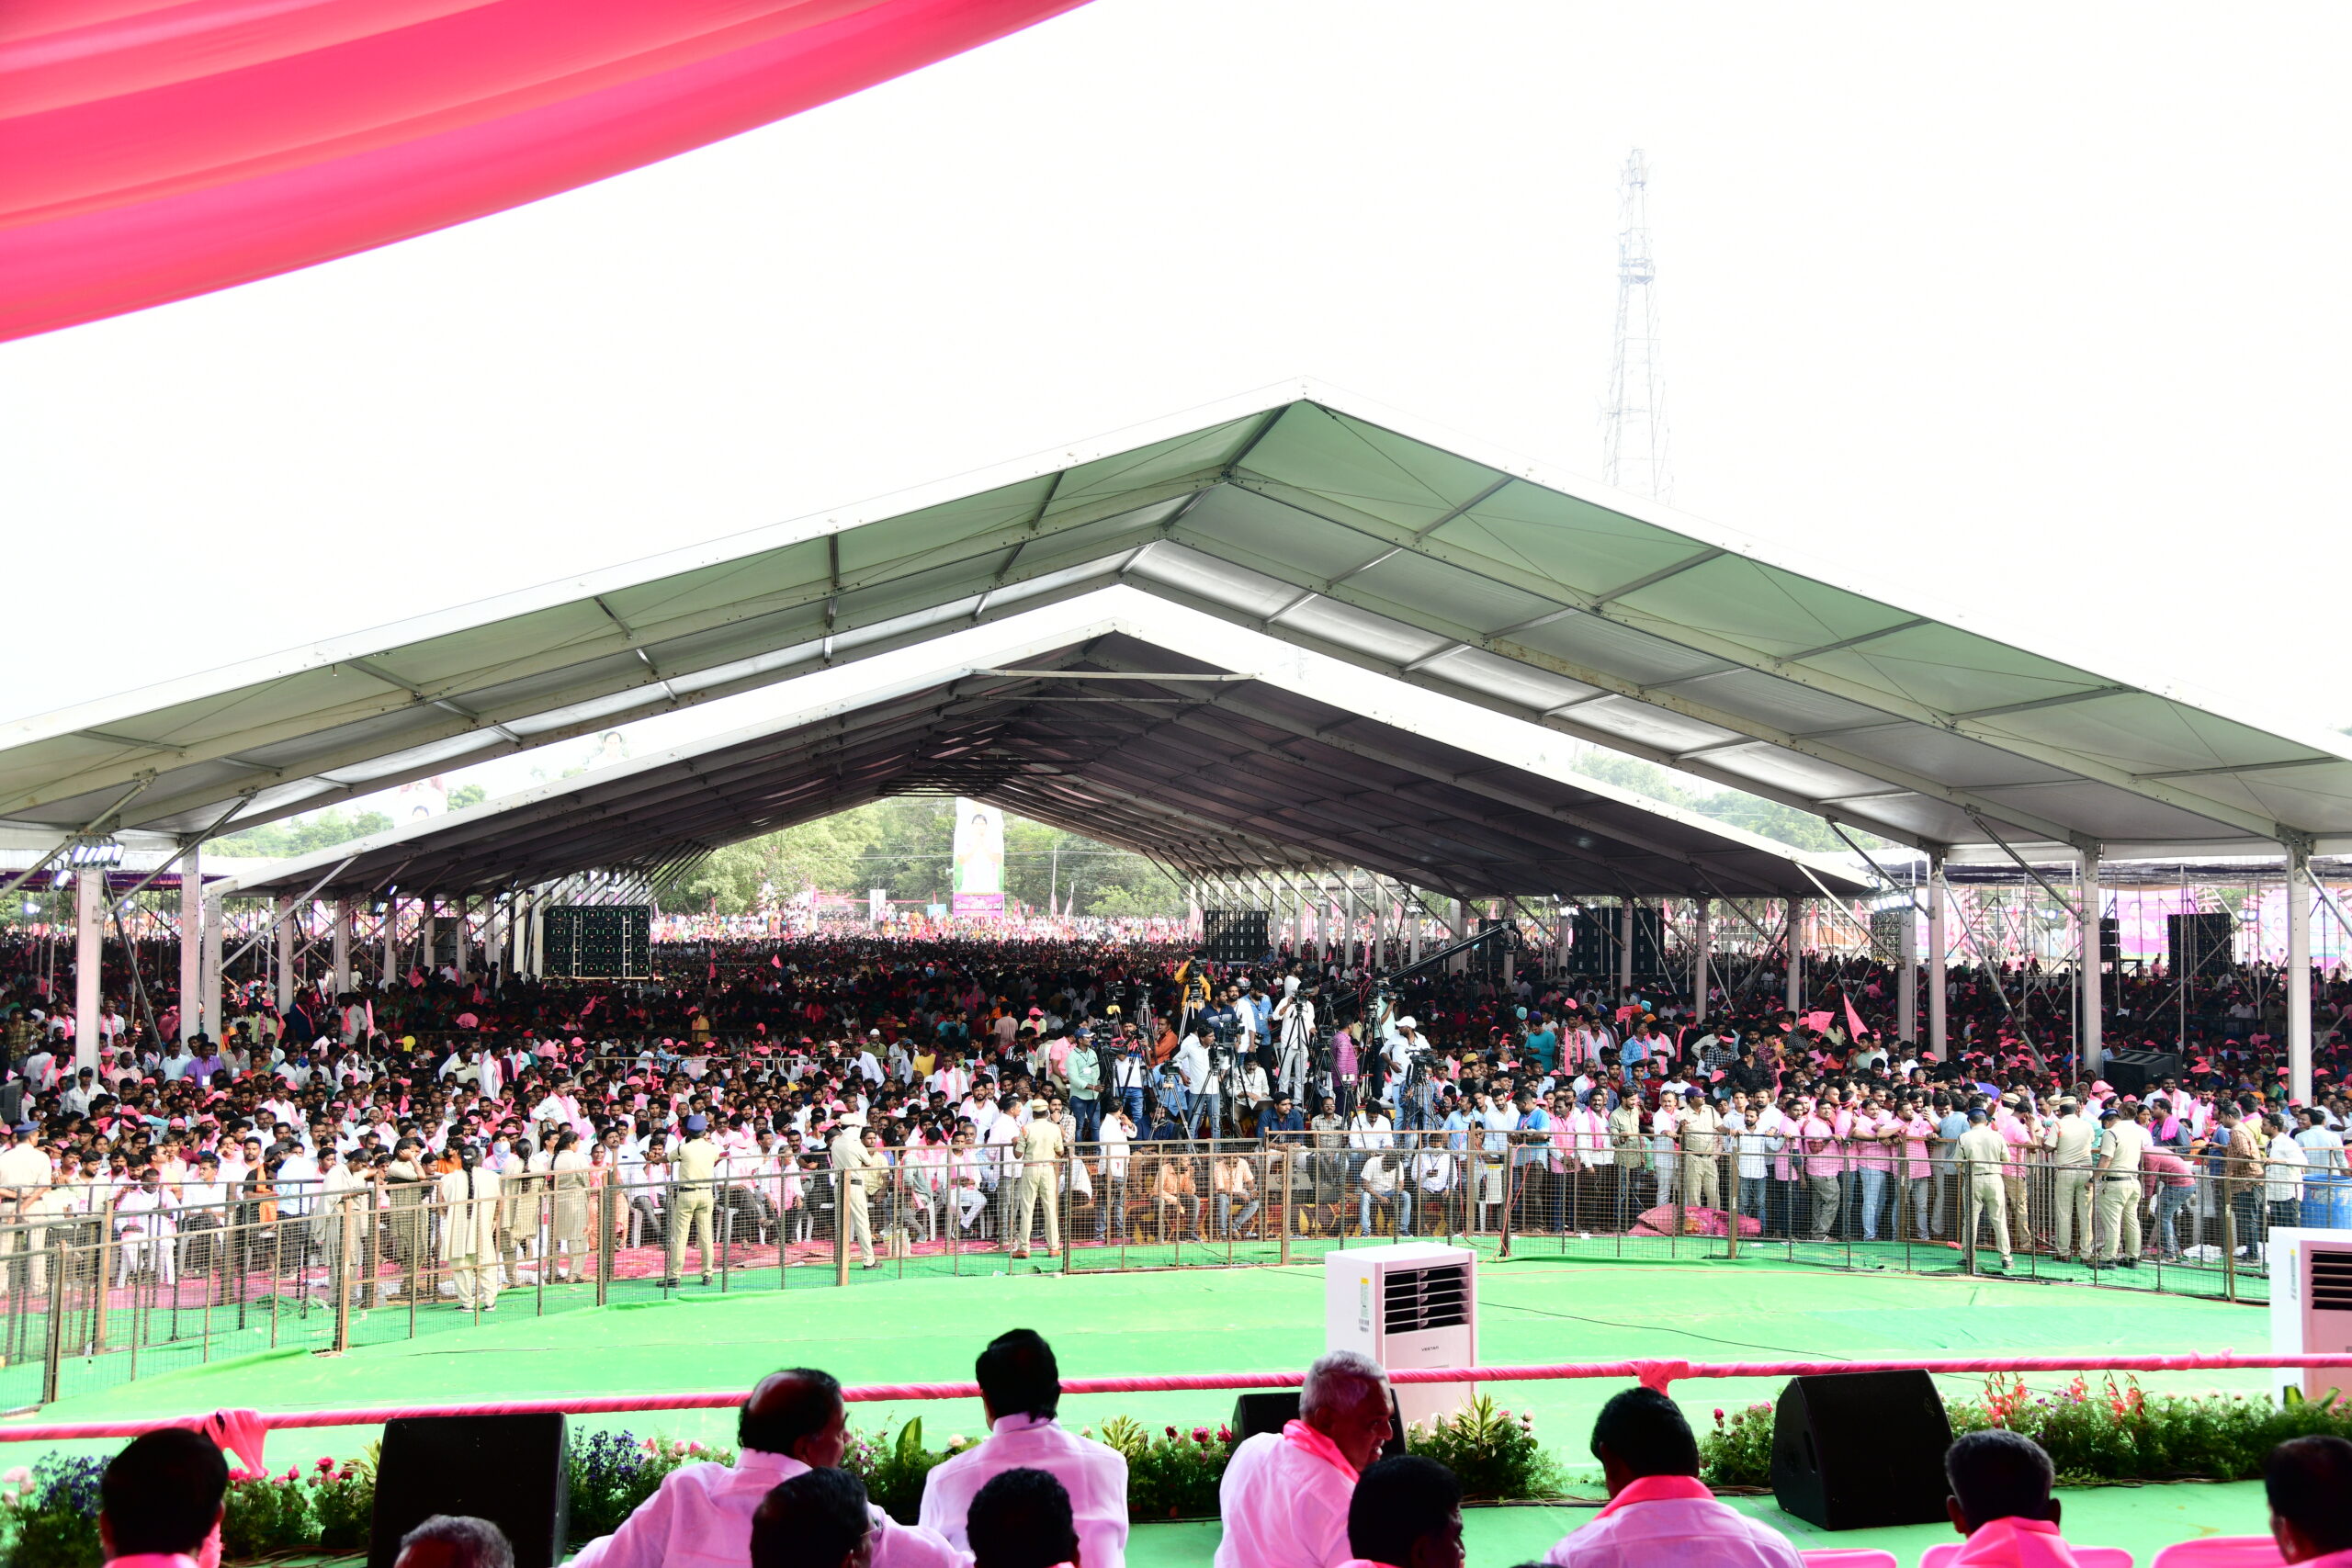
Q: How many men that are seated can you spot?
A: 11